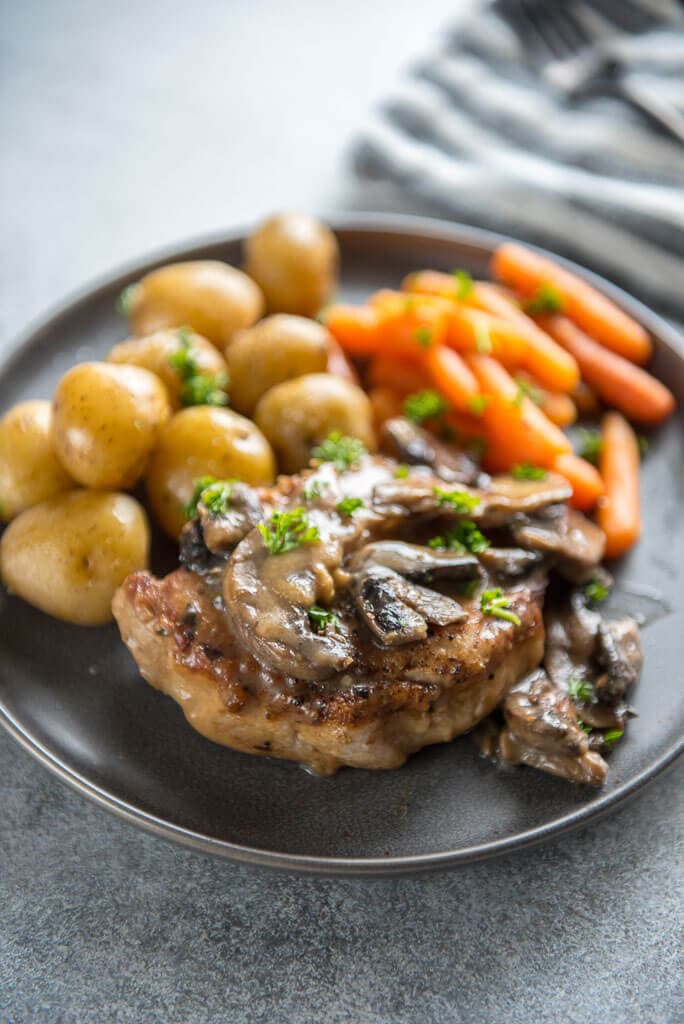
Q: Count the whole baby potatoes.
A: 9